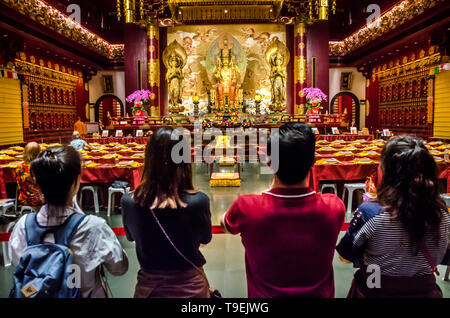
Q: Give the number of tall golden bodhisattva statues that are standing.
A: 2